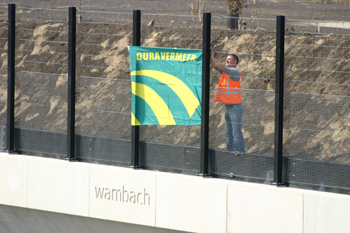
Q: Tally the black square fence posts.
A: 5